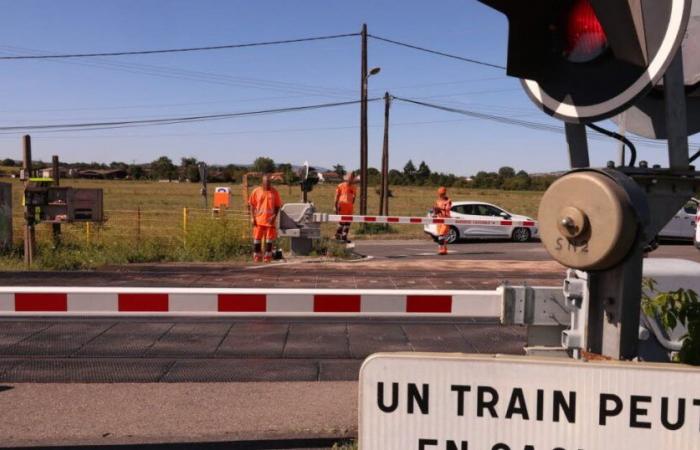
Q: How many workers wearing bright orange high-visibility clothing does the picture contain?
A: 3